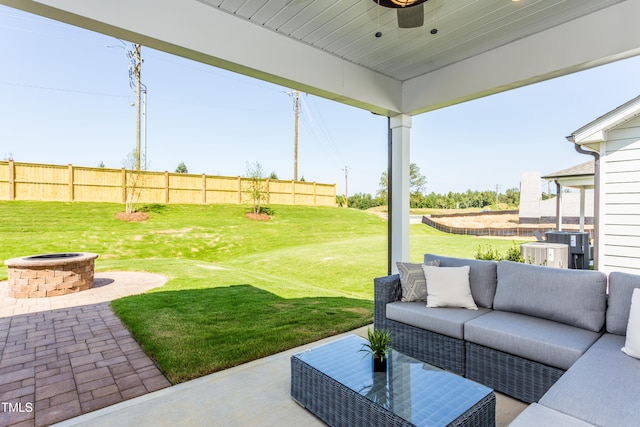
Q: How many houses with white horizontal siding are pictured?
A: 1